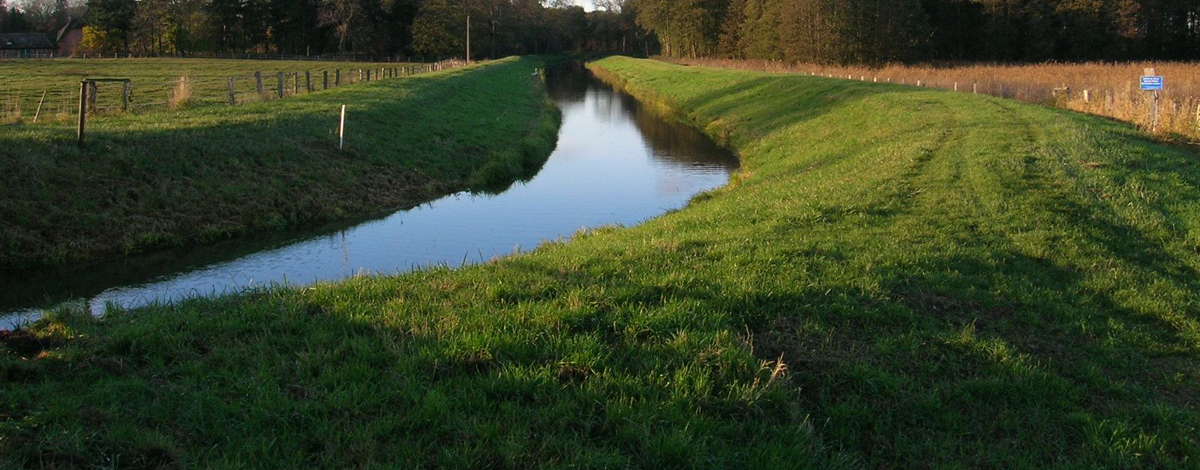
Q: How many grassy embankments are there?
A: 2